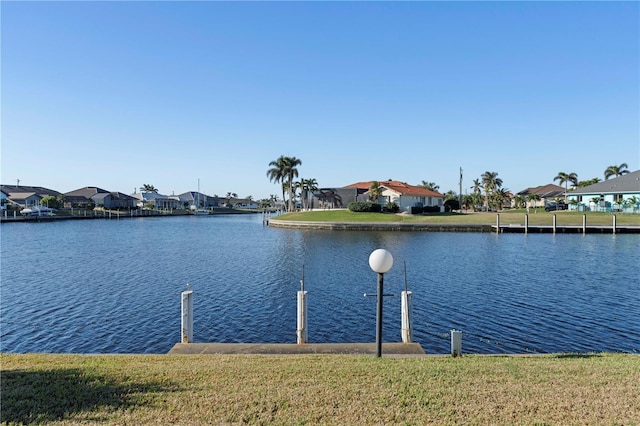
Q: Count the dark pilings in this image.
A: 0